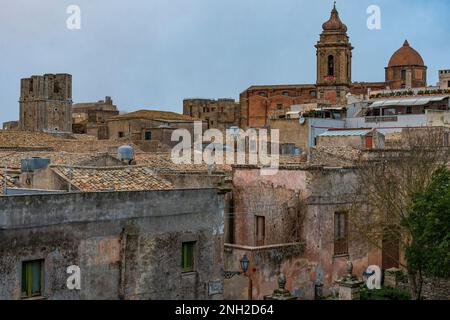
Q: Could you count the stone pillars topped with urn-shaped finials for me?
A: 2